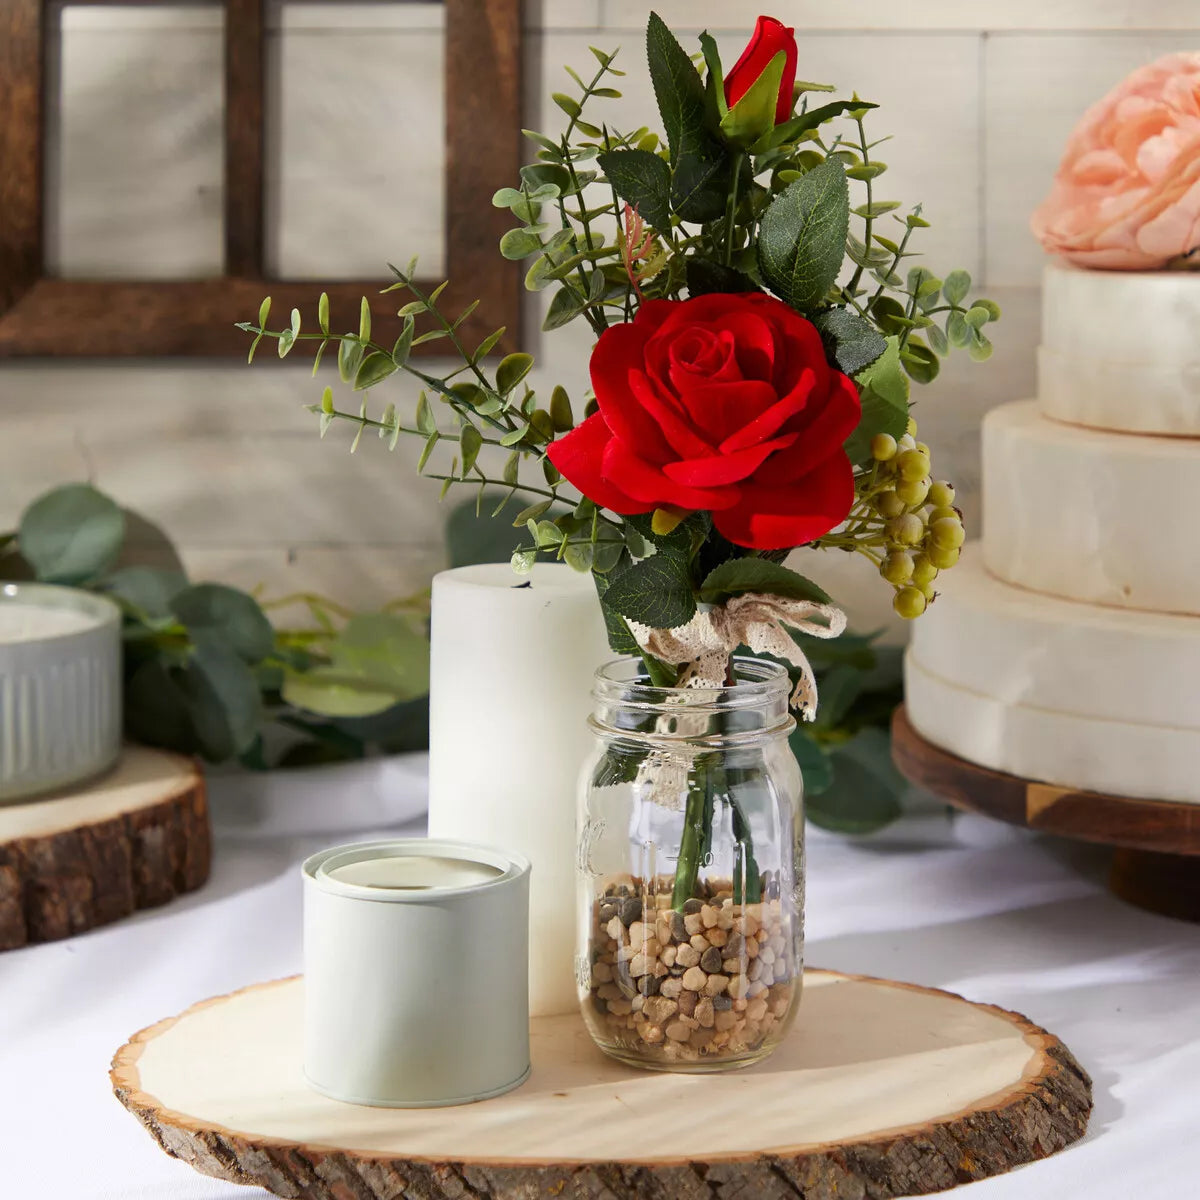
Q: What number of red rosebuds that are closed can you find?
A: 1